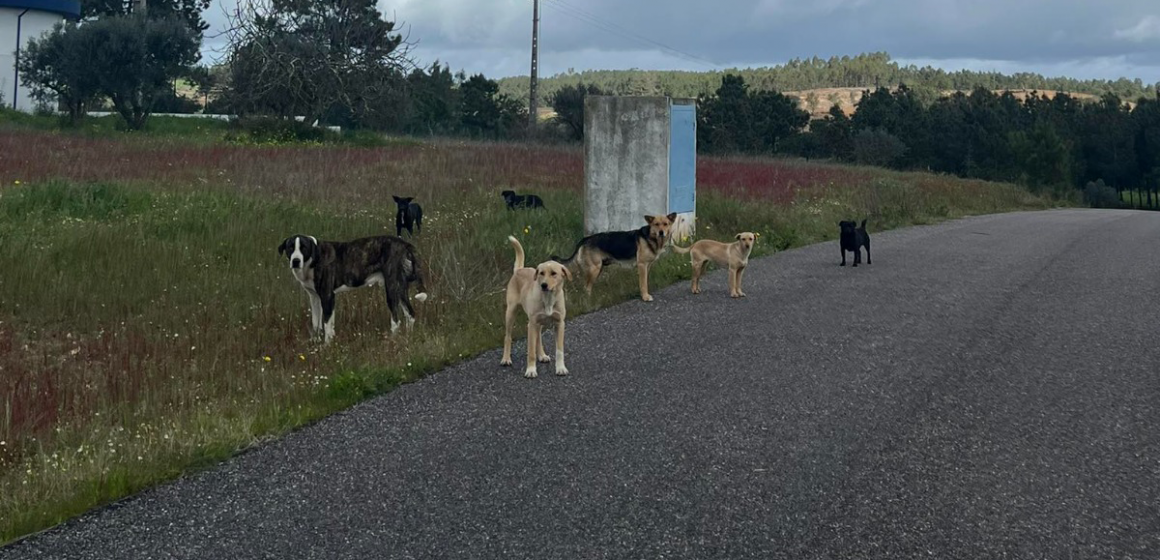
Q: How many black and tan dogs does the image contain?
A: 1